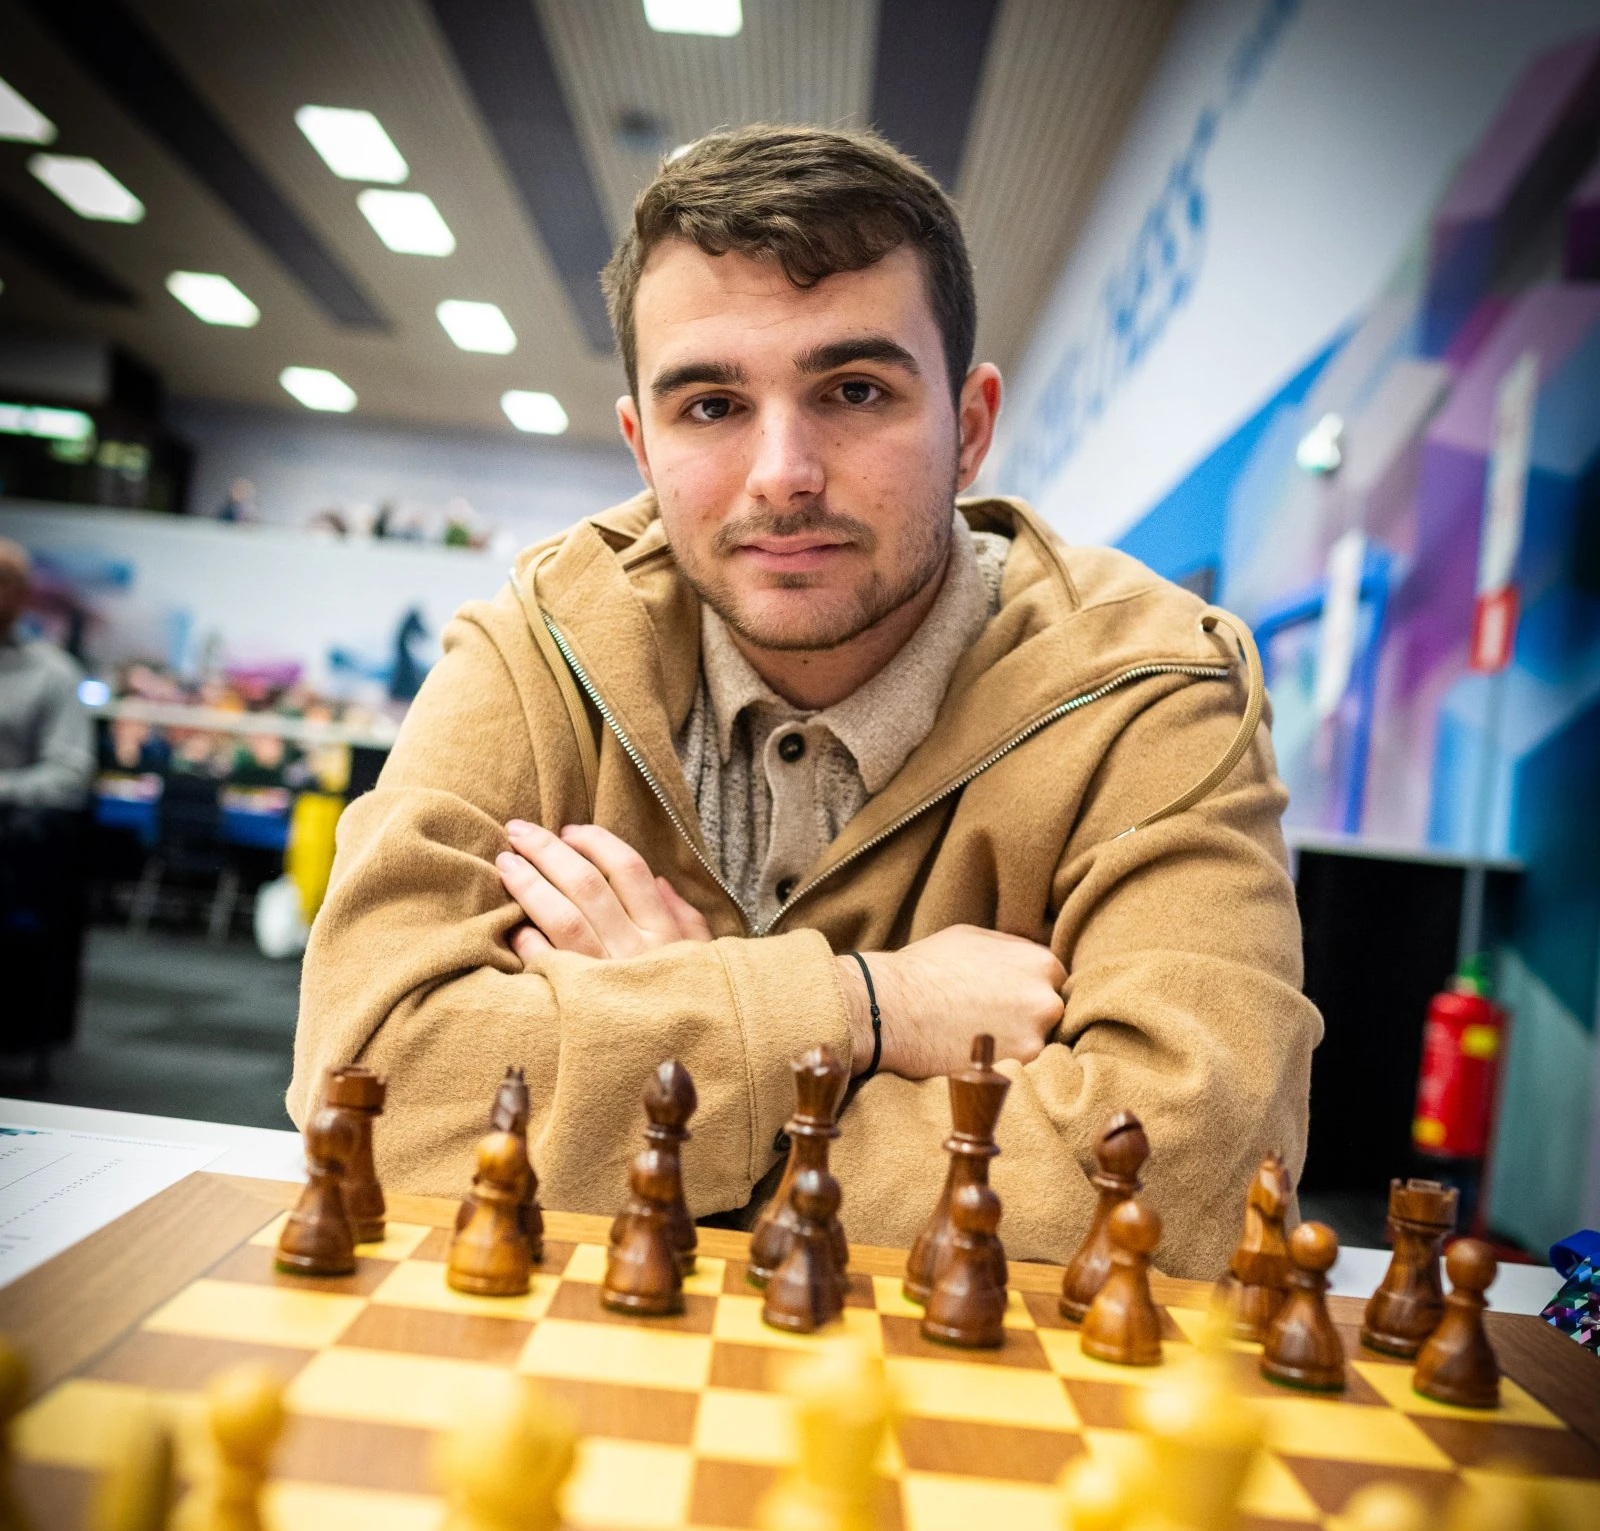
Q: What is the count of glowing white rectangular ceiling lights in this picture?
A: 9